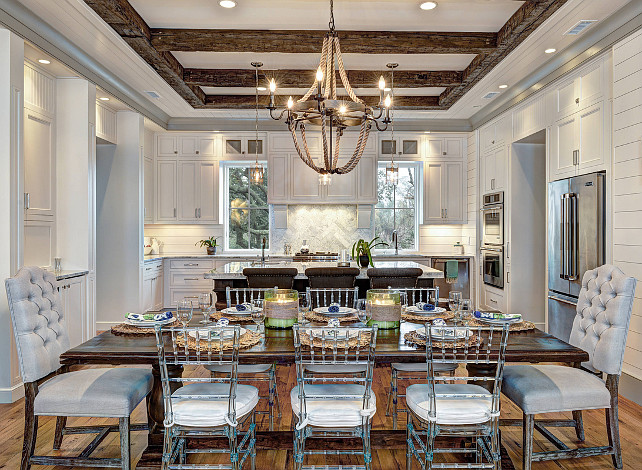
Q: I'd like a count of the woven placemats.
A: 8